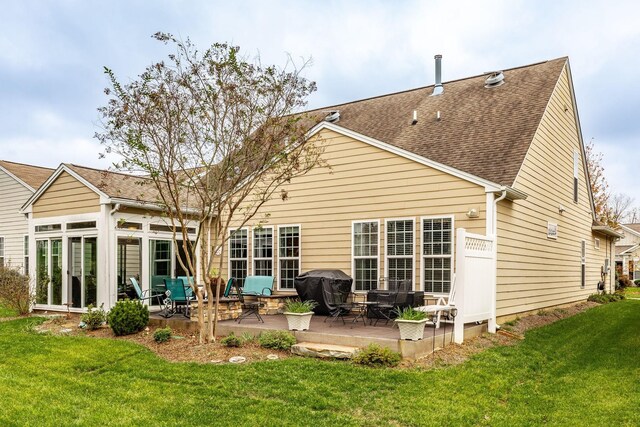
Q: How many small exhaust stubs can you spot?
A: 2